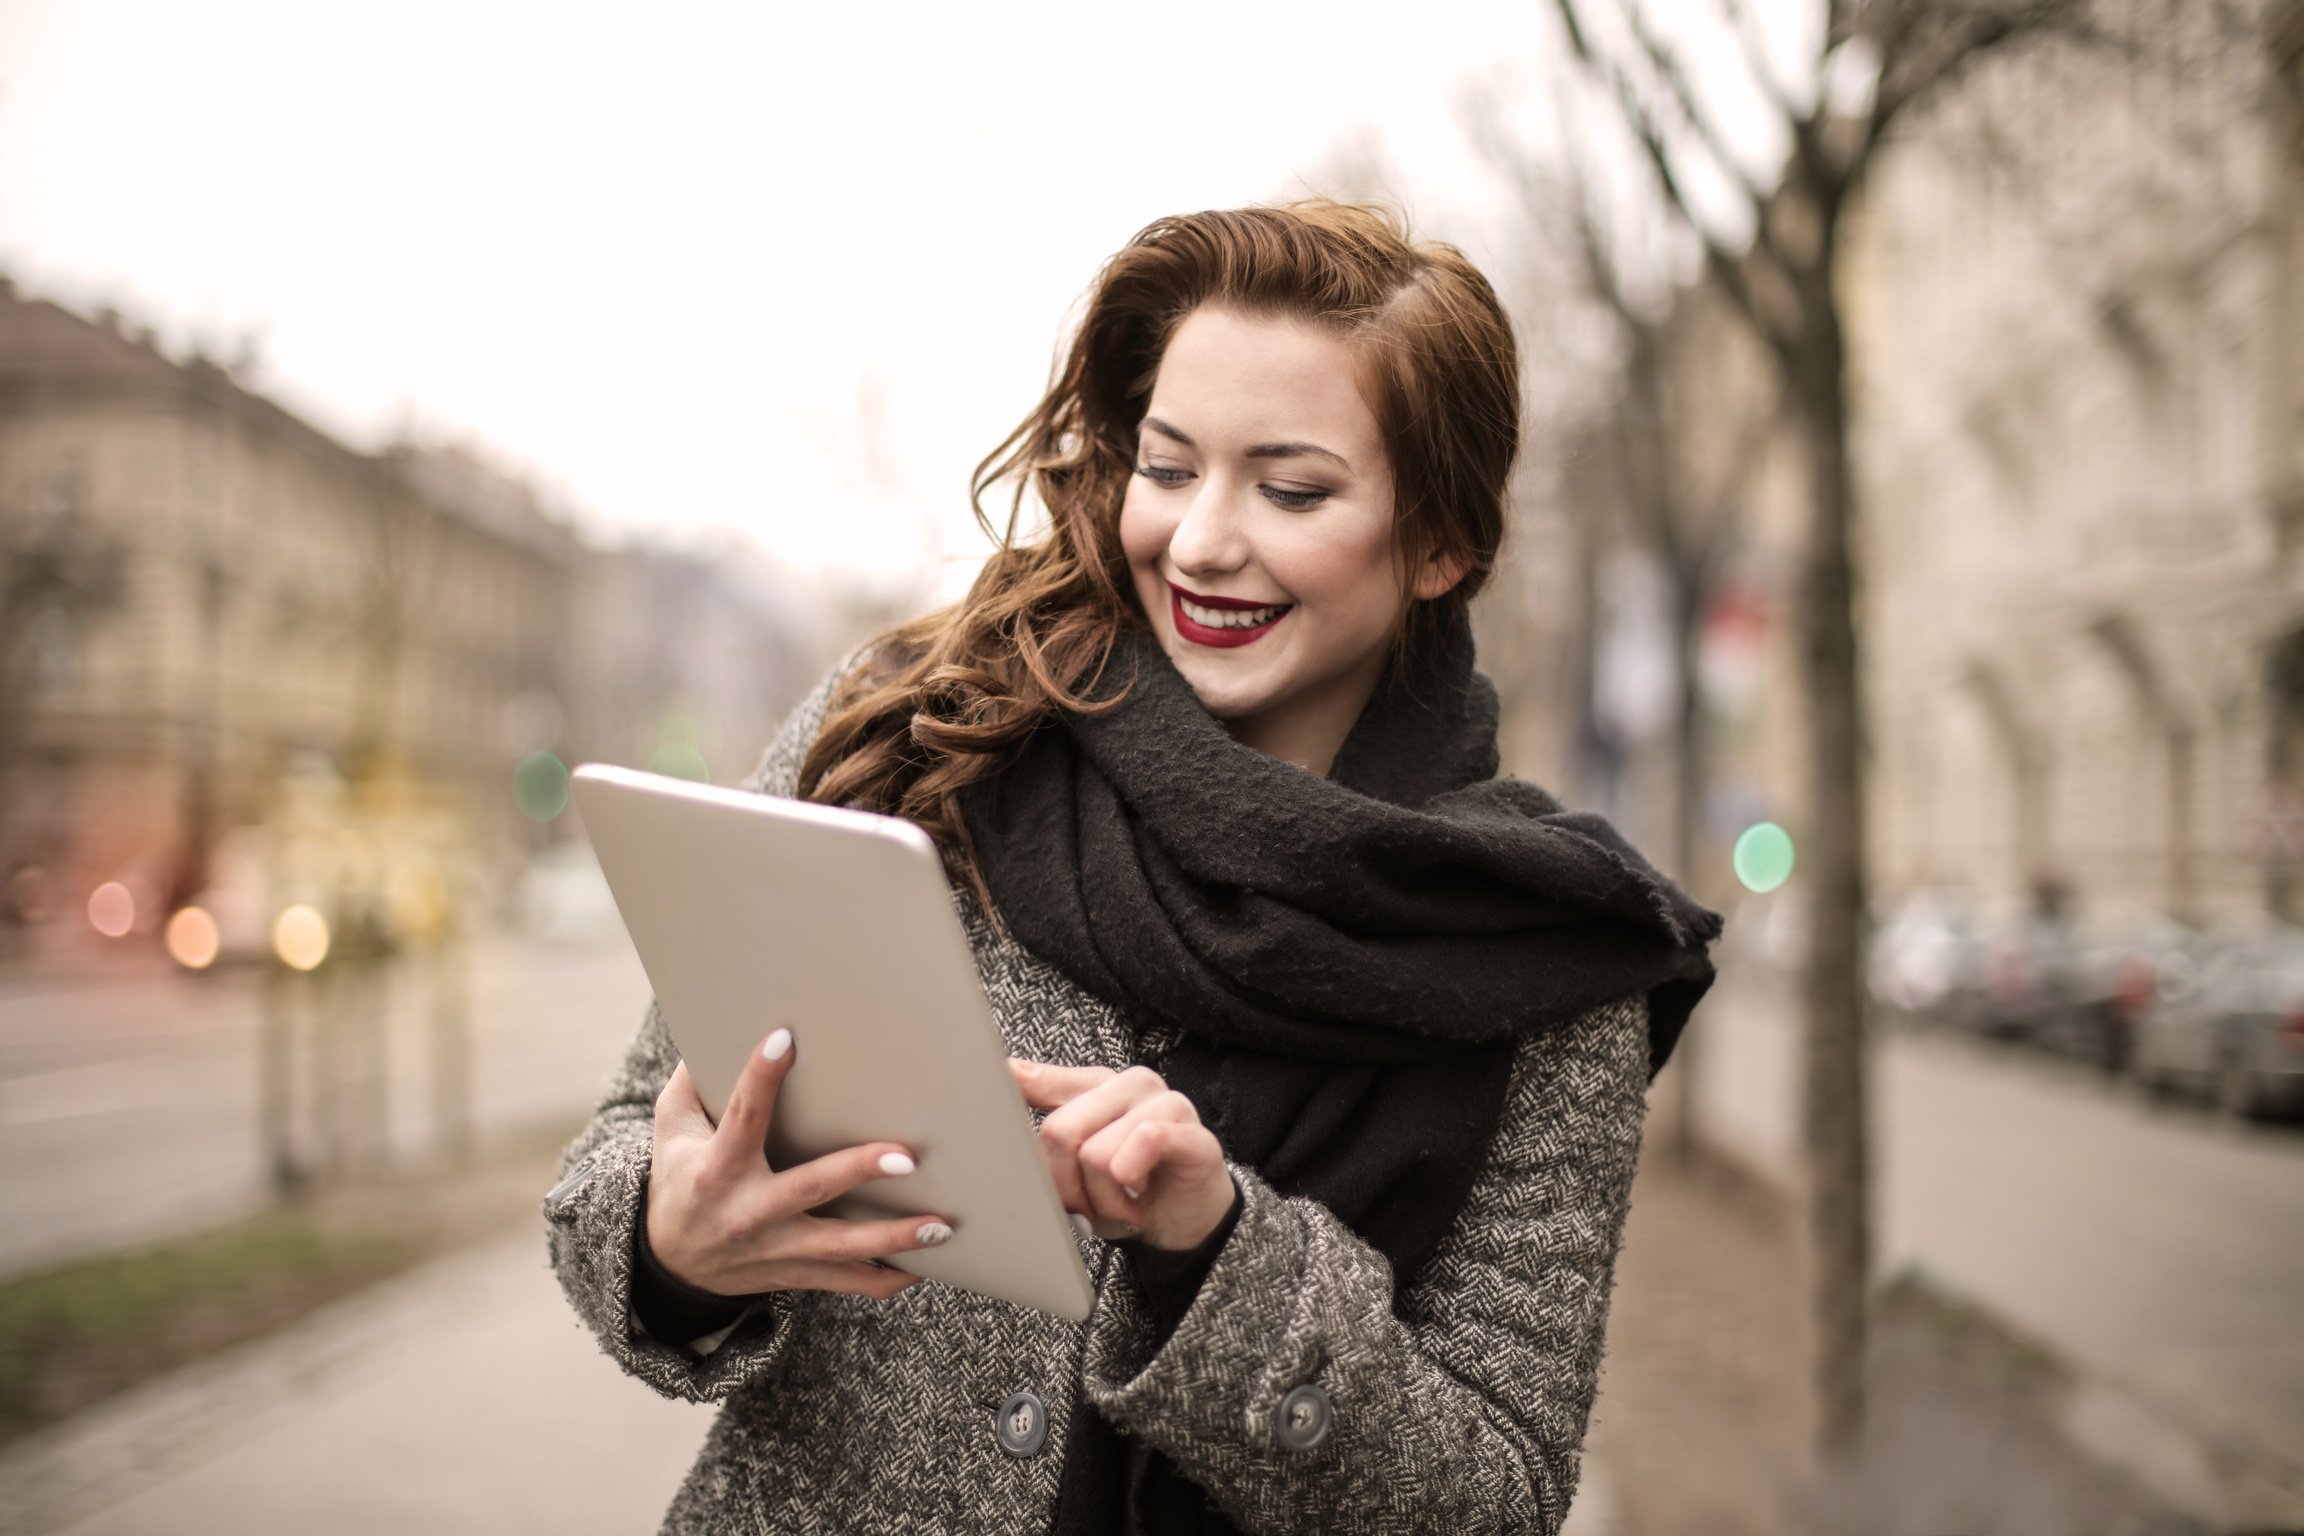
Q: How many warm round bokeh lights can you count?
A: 3